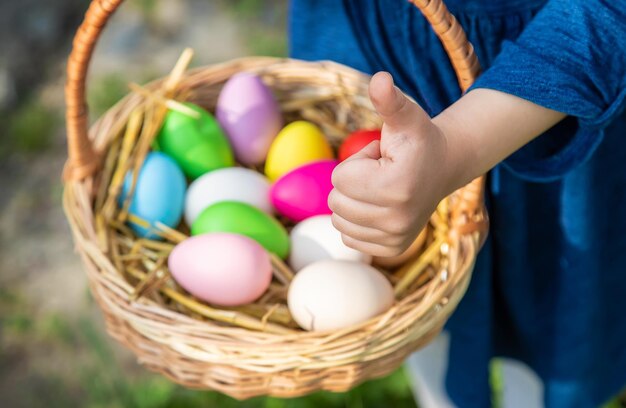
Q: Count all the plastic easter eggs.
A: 12